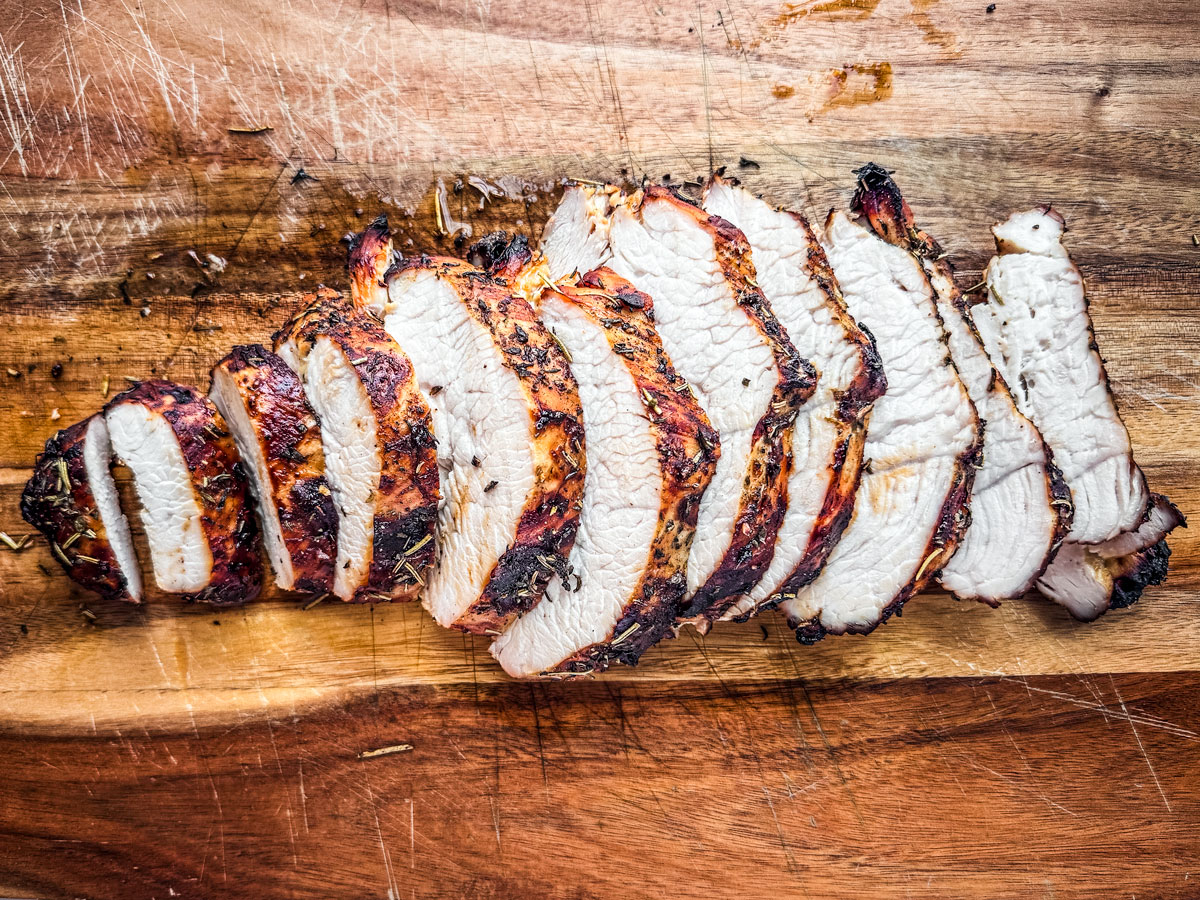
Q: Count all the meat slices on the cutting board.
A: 11